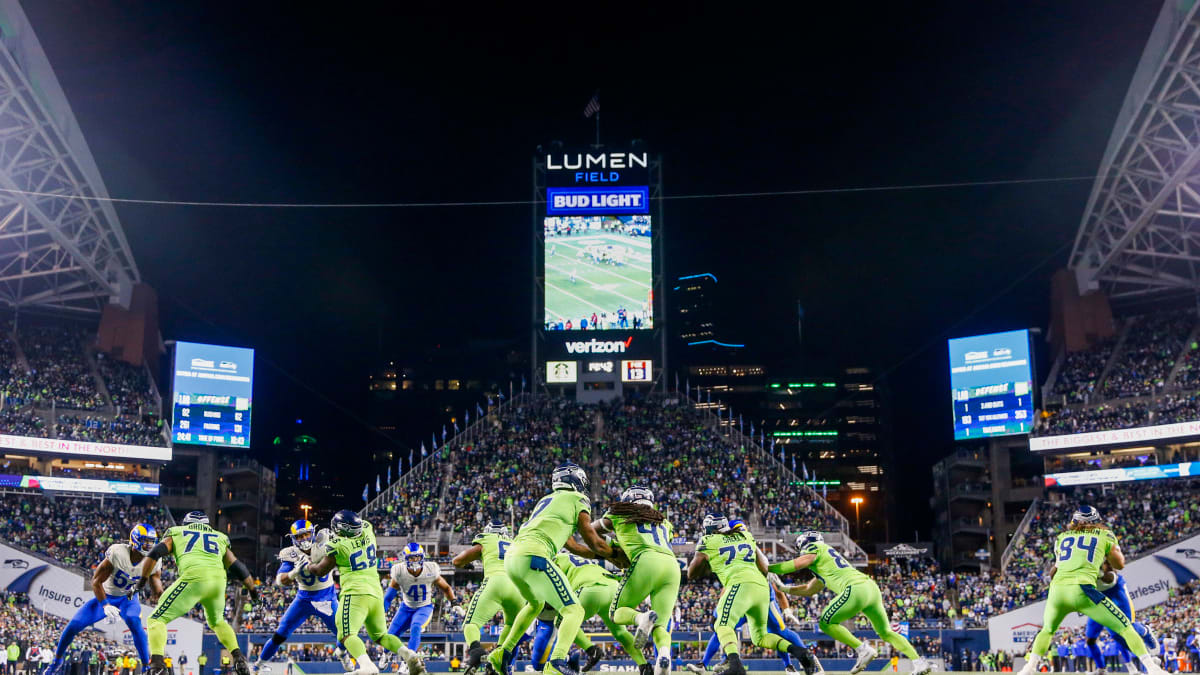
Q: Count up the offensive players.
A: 9